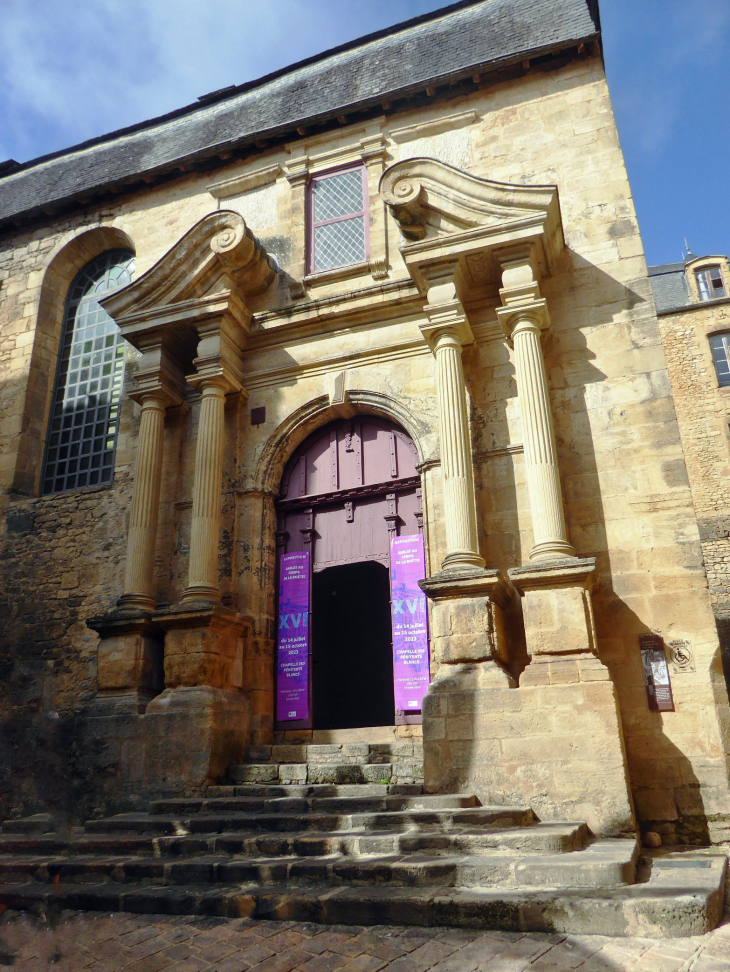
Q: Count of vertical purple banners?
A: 2